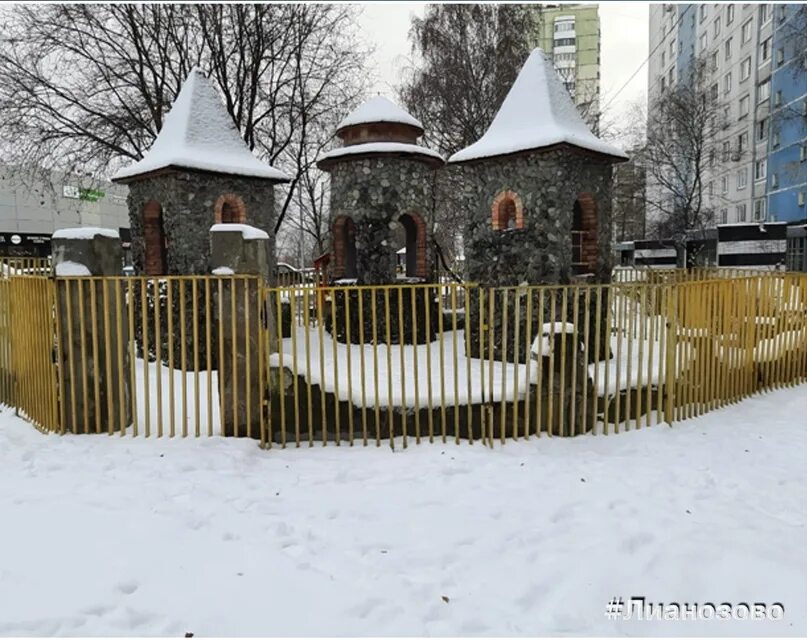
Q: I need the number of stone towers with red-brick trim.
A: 3